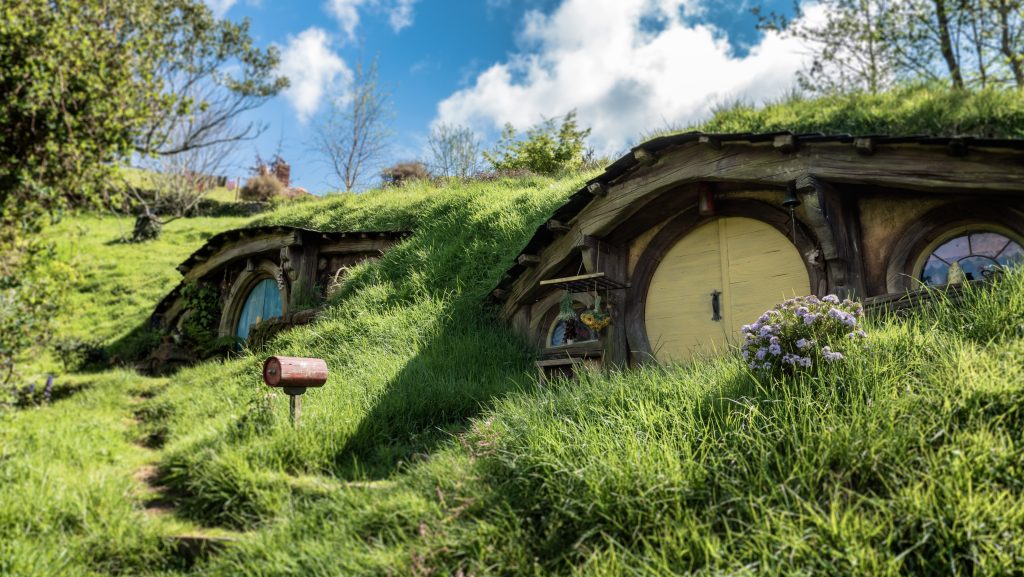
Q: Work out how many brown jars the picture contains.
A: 0